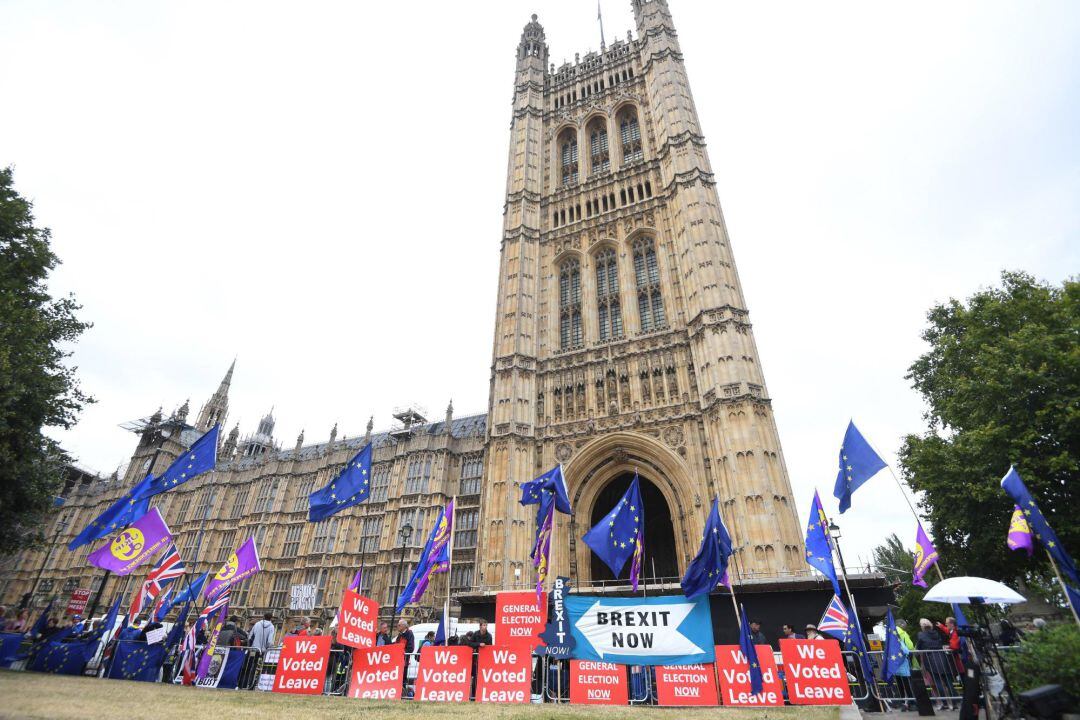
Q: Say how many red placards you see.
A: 11